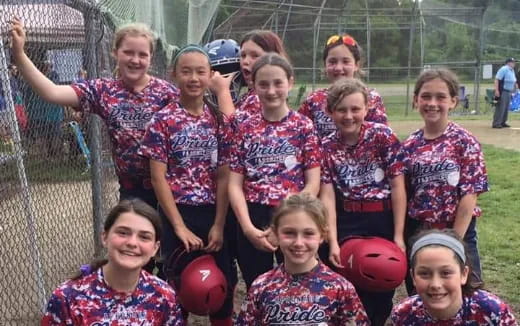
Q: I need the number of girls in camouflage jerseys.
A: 10